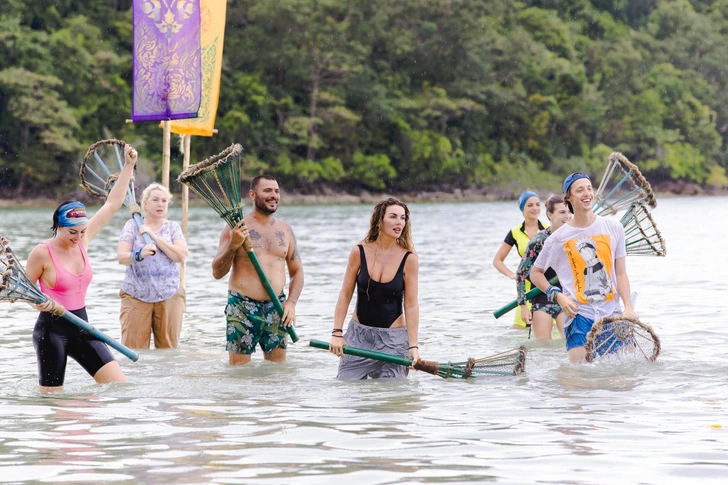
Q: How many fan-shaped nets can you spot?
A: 7